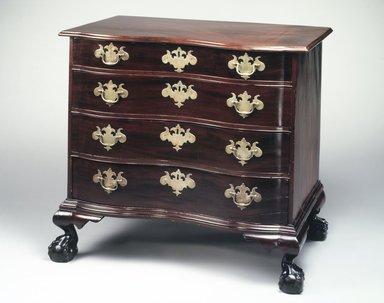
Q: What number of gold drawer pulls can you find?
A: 8